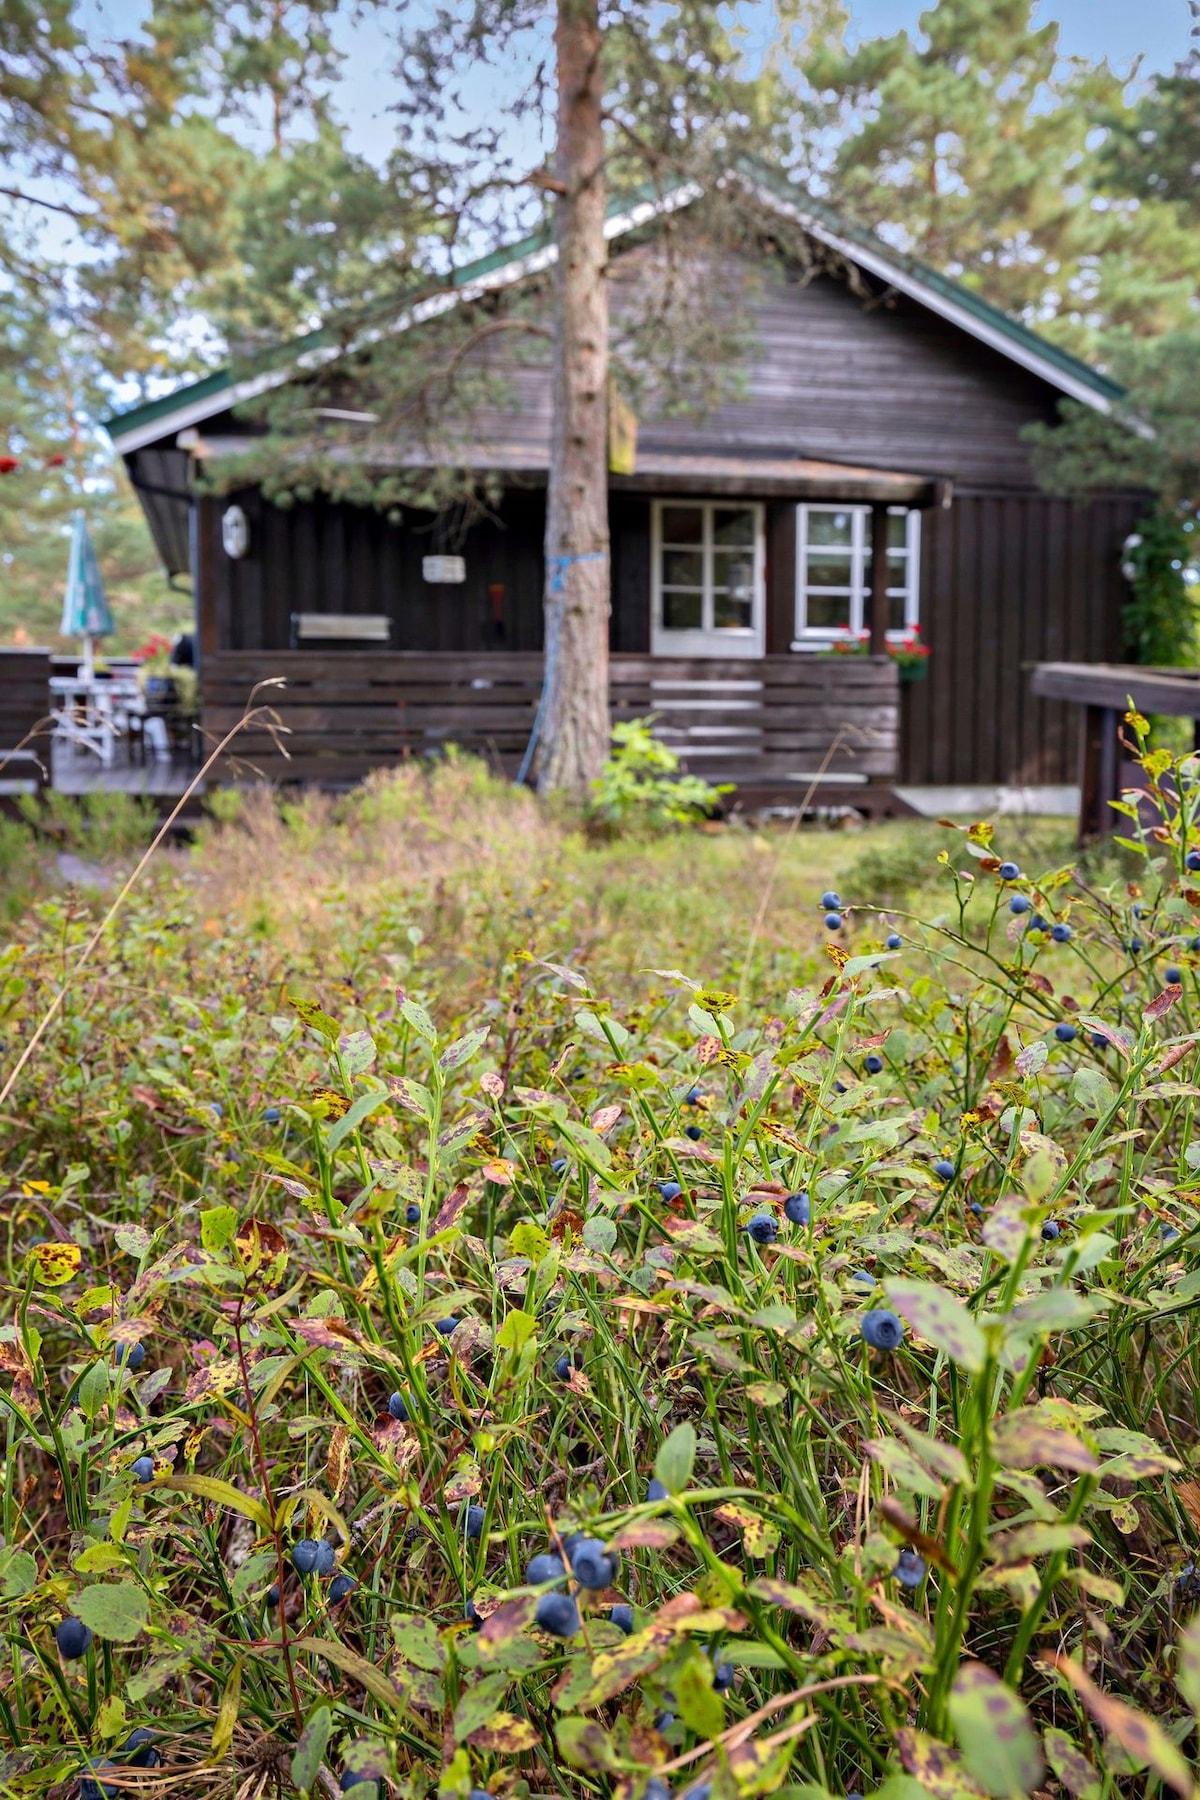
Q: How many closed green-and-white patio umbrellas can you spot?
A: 1